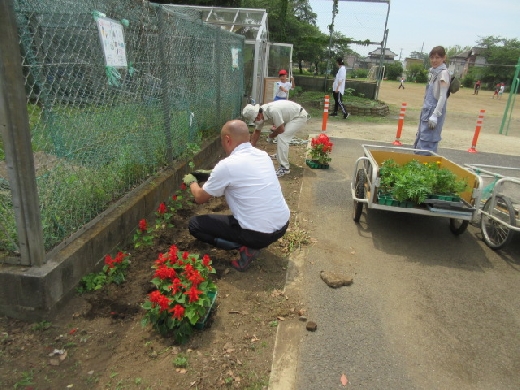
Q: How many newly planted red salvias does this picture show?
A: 5